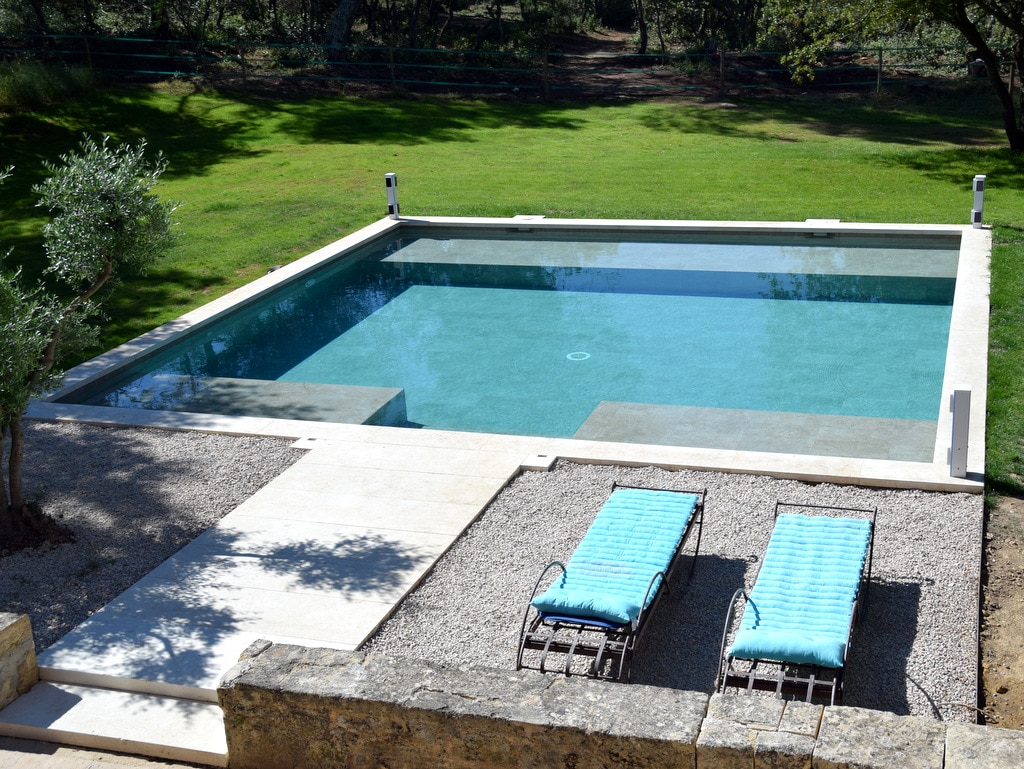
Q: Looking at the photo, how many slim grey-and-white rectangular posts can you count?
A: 3